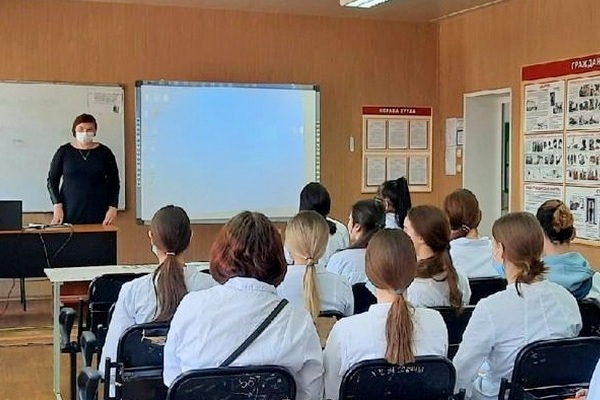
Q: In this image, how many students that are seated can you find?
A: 11